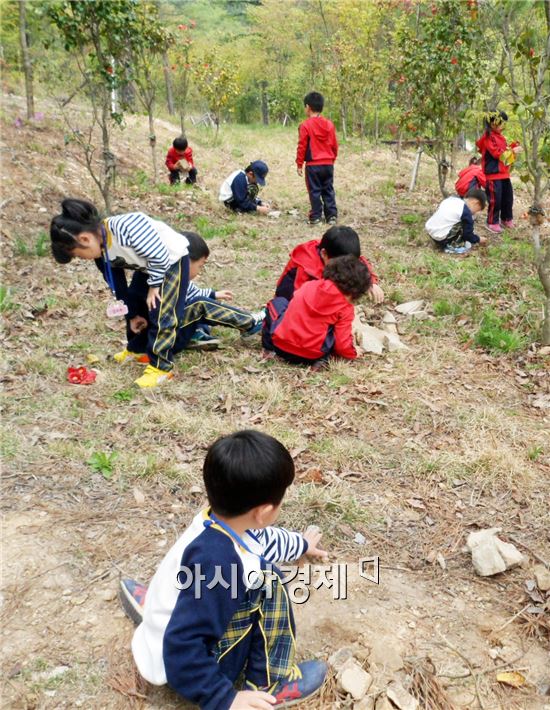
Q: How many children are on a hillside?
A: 11